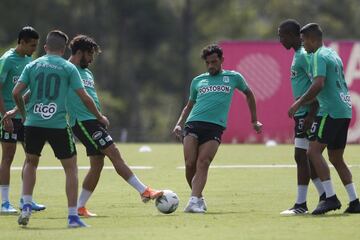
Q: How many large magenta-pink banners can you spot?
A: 1